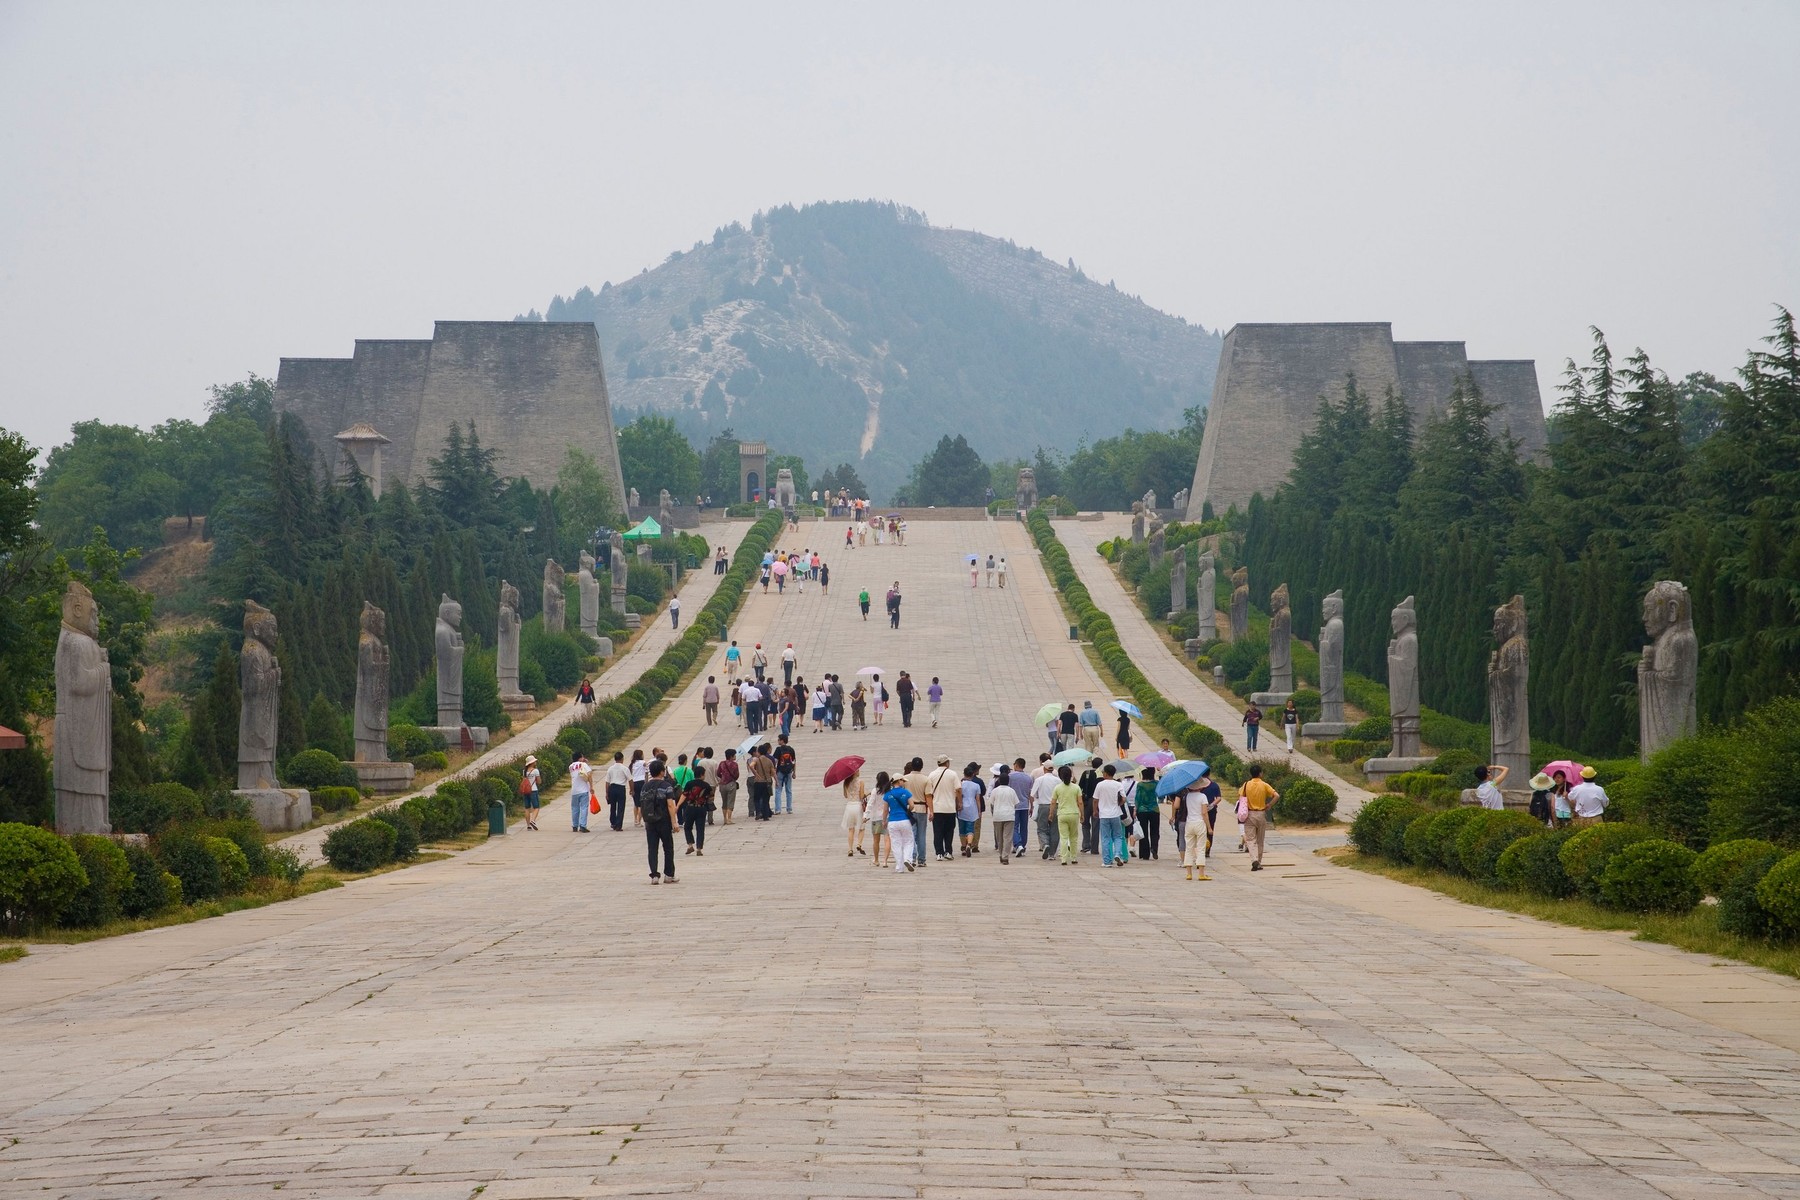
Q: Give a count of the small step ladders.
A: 0